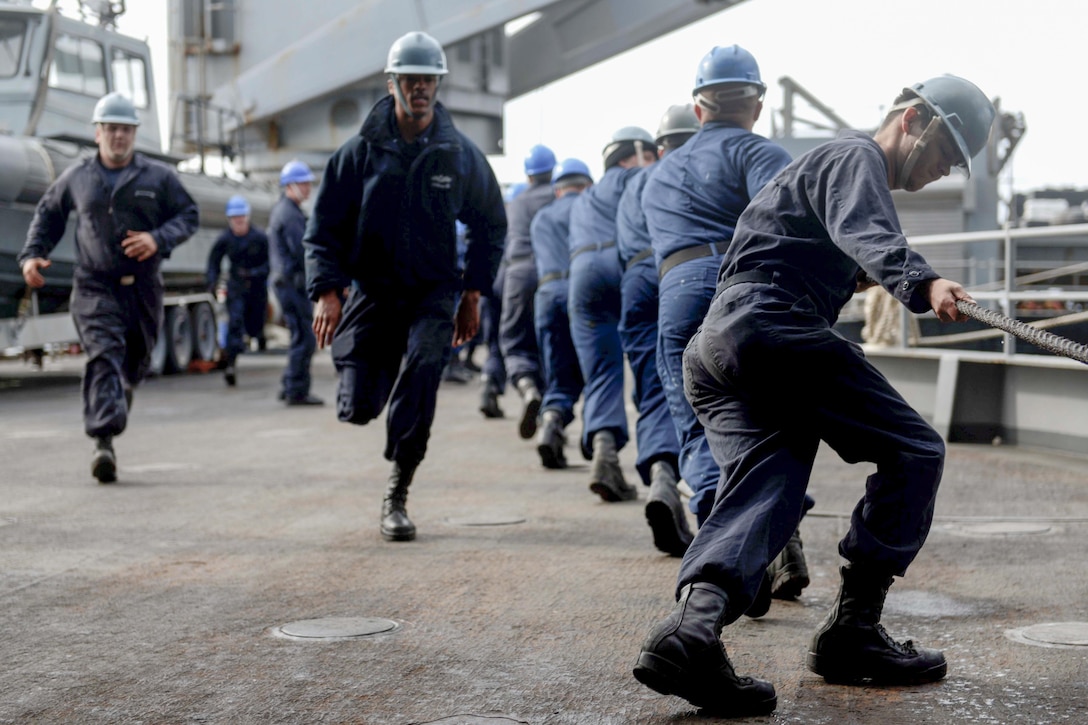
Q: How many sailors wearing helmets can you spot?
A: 11